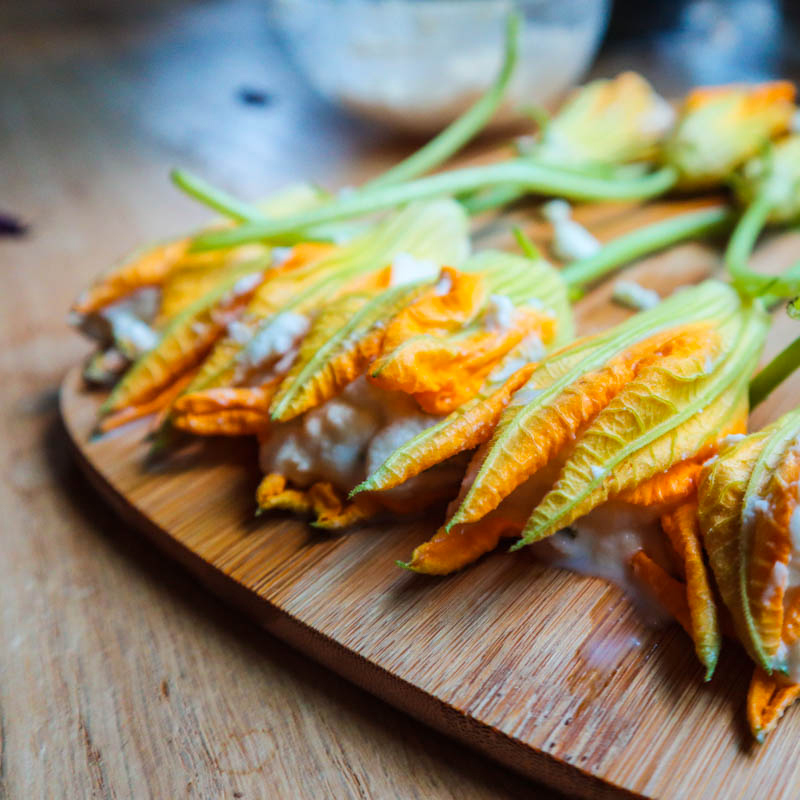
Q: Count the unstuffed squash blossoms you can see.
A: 3